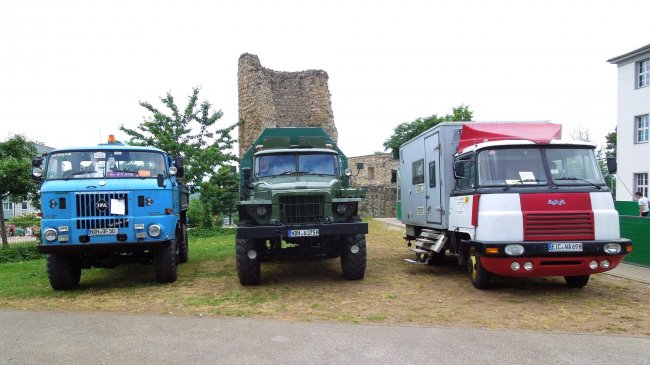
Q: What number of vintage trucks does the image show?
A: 3